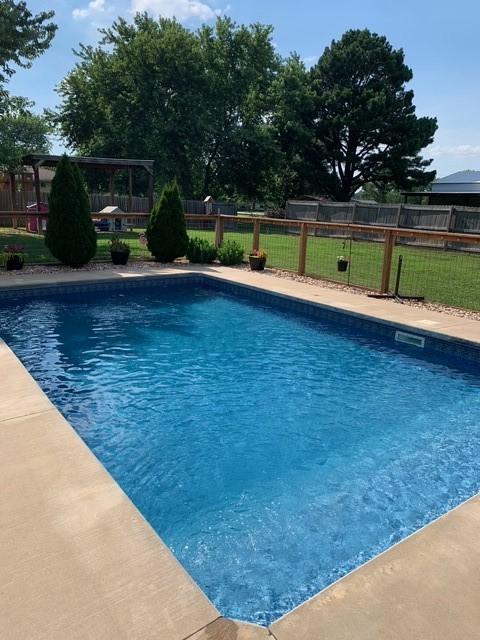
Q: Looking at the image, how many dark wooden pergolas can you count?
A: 1